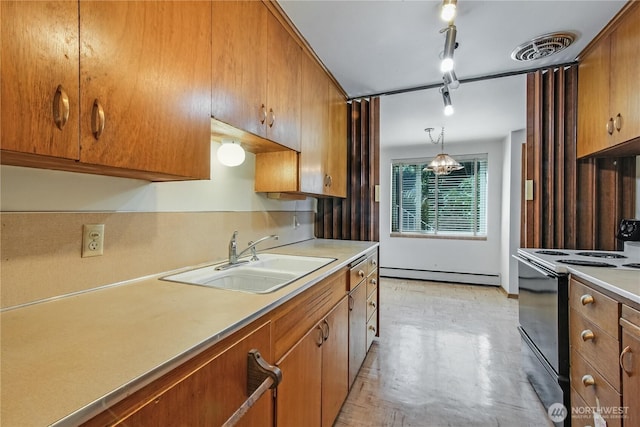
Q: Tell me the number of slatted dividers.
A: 2